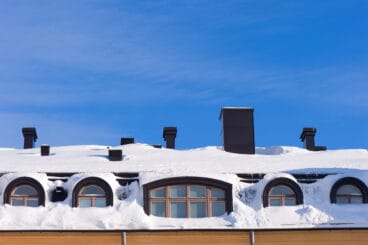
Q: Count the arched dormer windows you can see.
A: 5